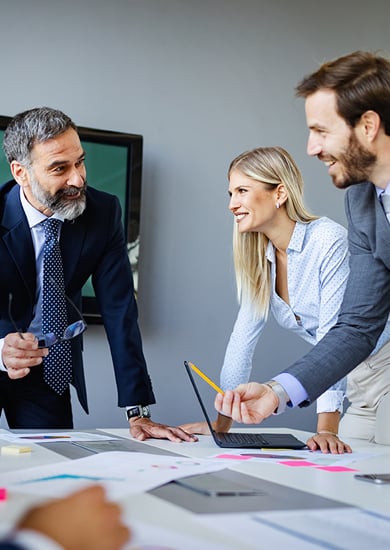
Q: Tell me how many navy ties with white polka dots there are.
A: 1